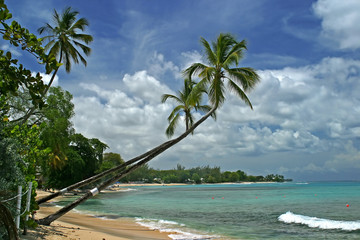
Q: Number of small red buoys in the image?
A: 6